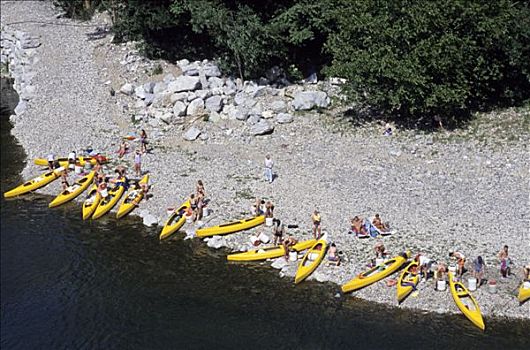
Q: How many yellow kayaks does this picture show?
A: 14